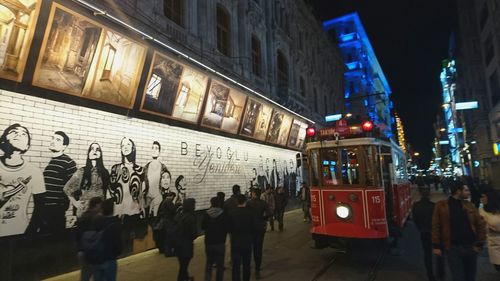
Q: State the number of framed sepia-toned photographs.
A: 7